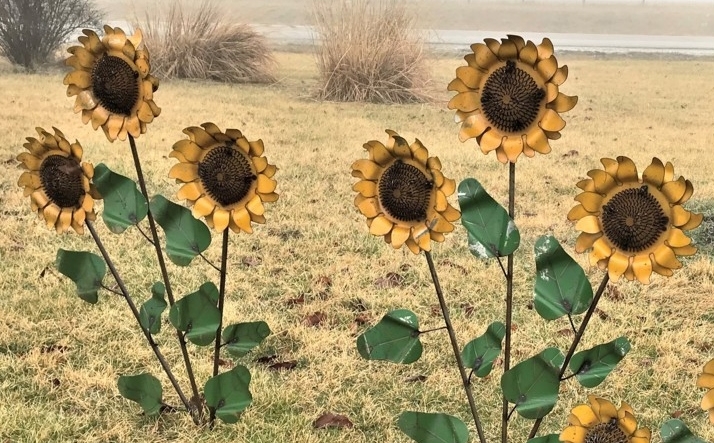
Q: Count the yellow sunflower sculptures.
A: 8